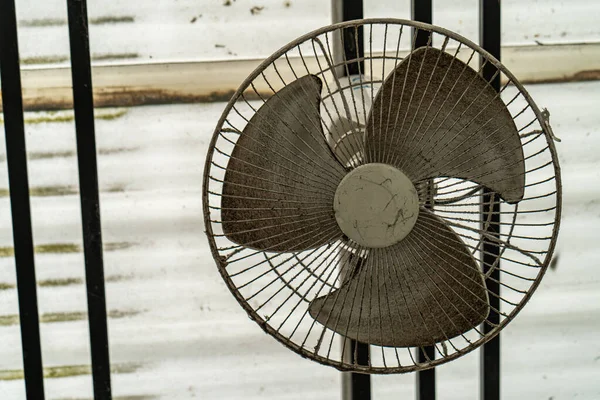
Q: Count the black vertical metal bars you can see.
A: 5